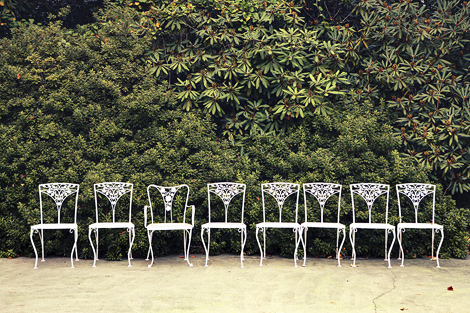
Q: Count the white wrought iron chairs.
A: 8